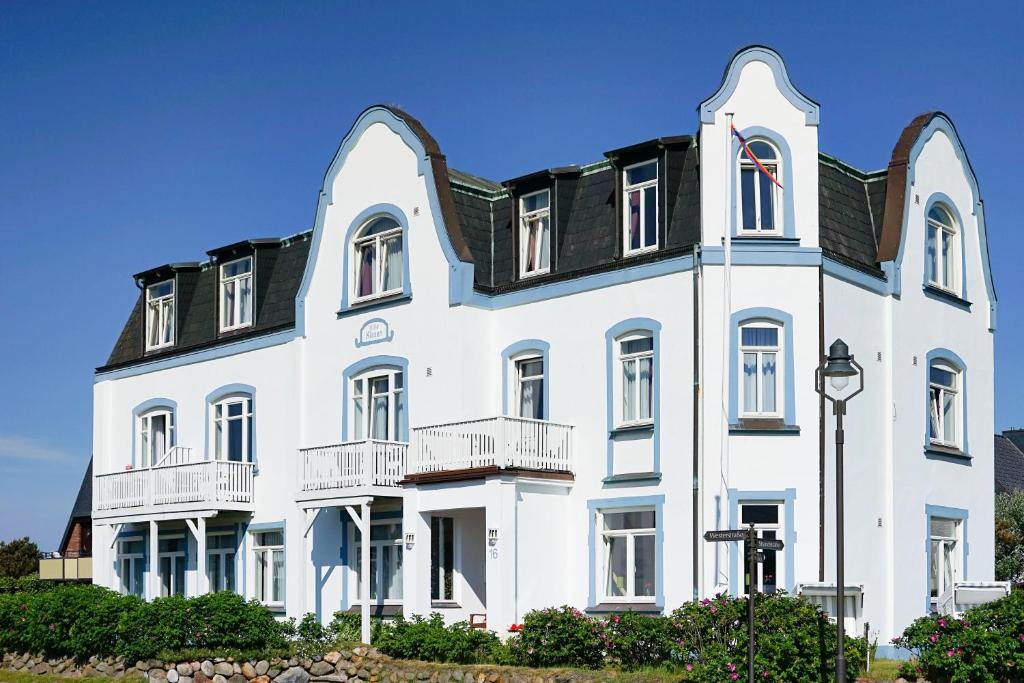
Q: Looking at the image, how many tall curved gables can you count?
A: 3